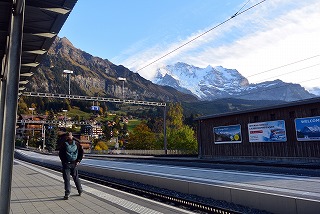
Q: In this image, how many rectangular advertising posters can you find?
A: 3